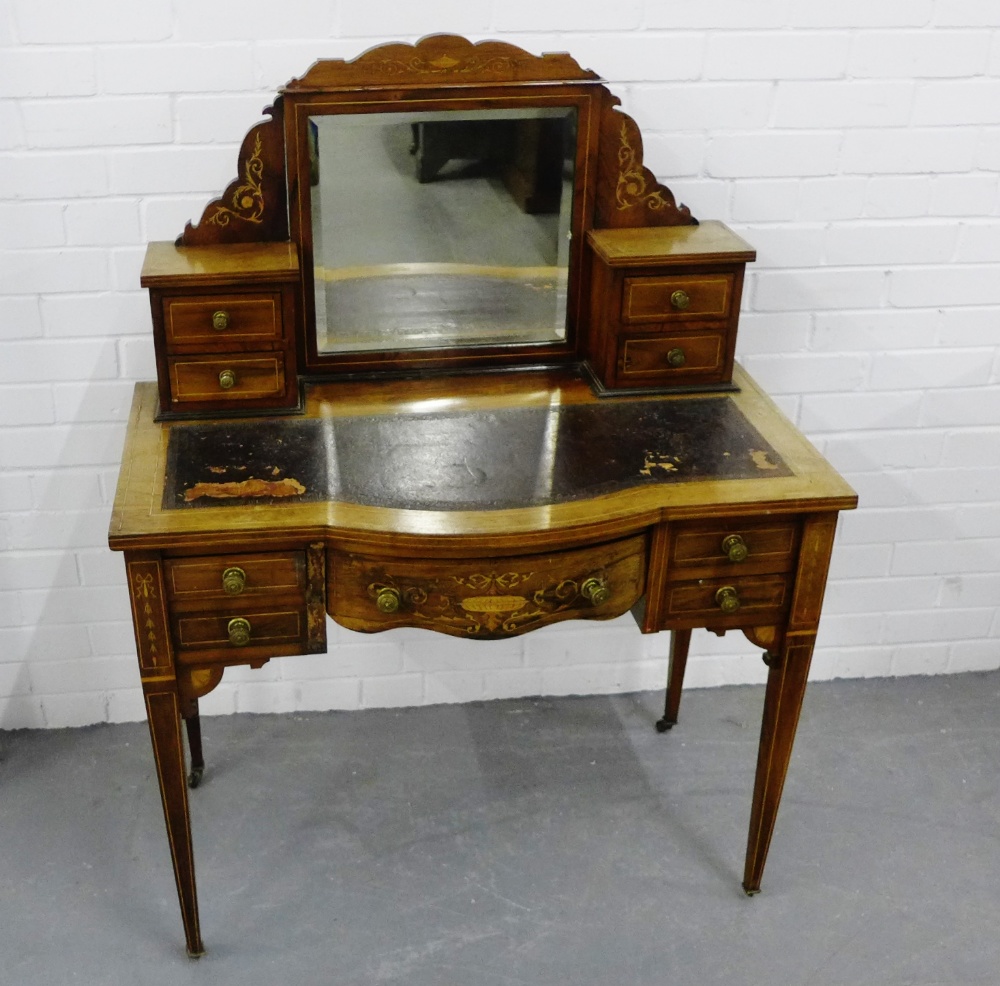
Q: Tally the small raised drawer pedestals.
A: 2